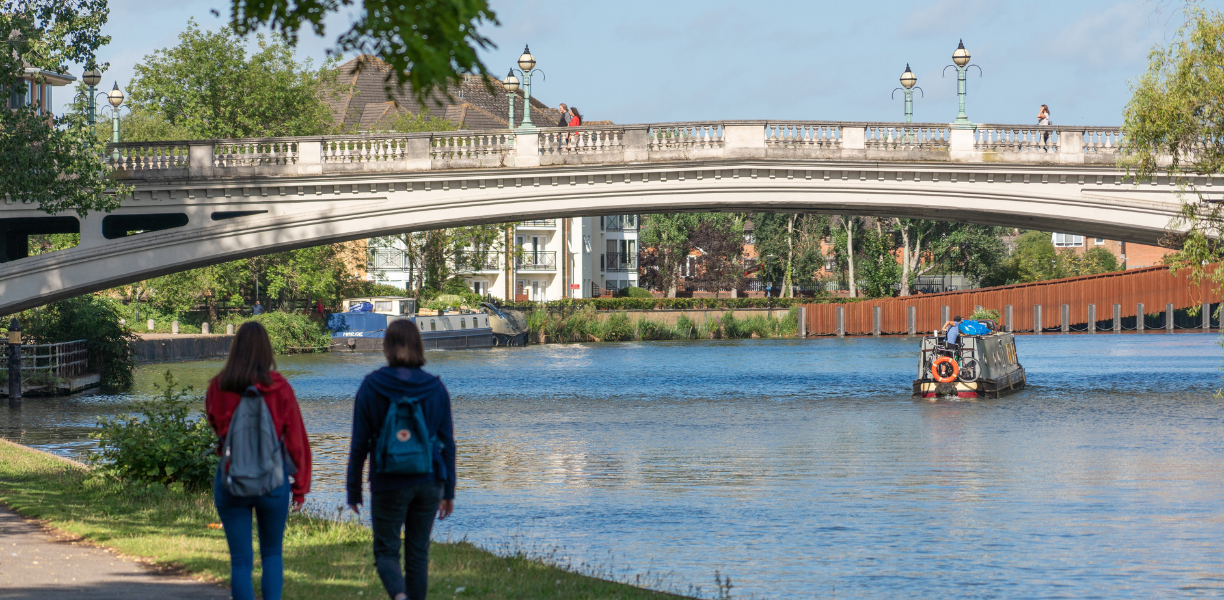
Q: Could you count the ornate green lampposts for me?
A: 6